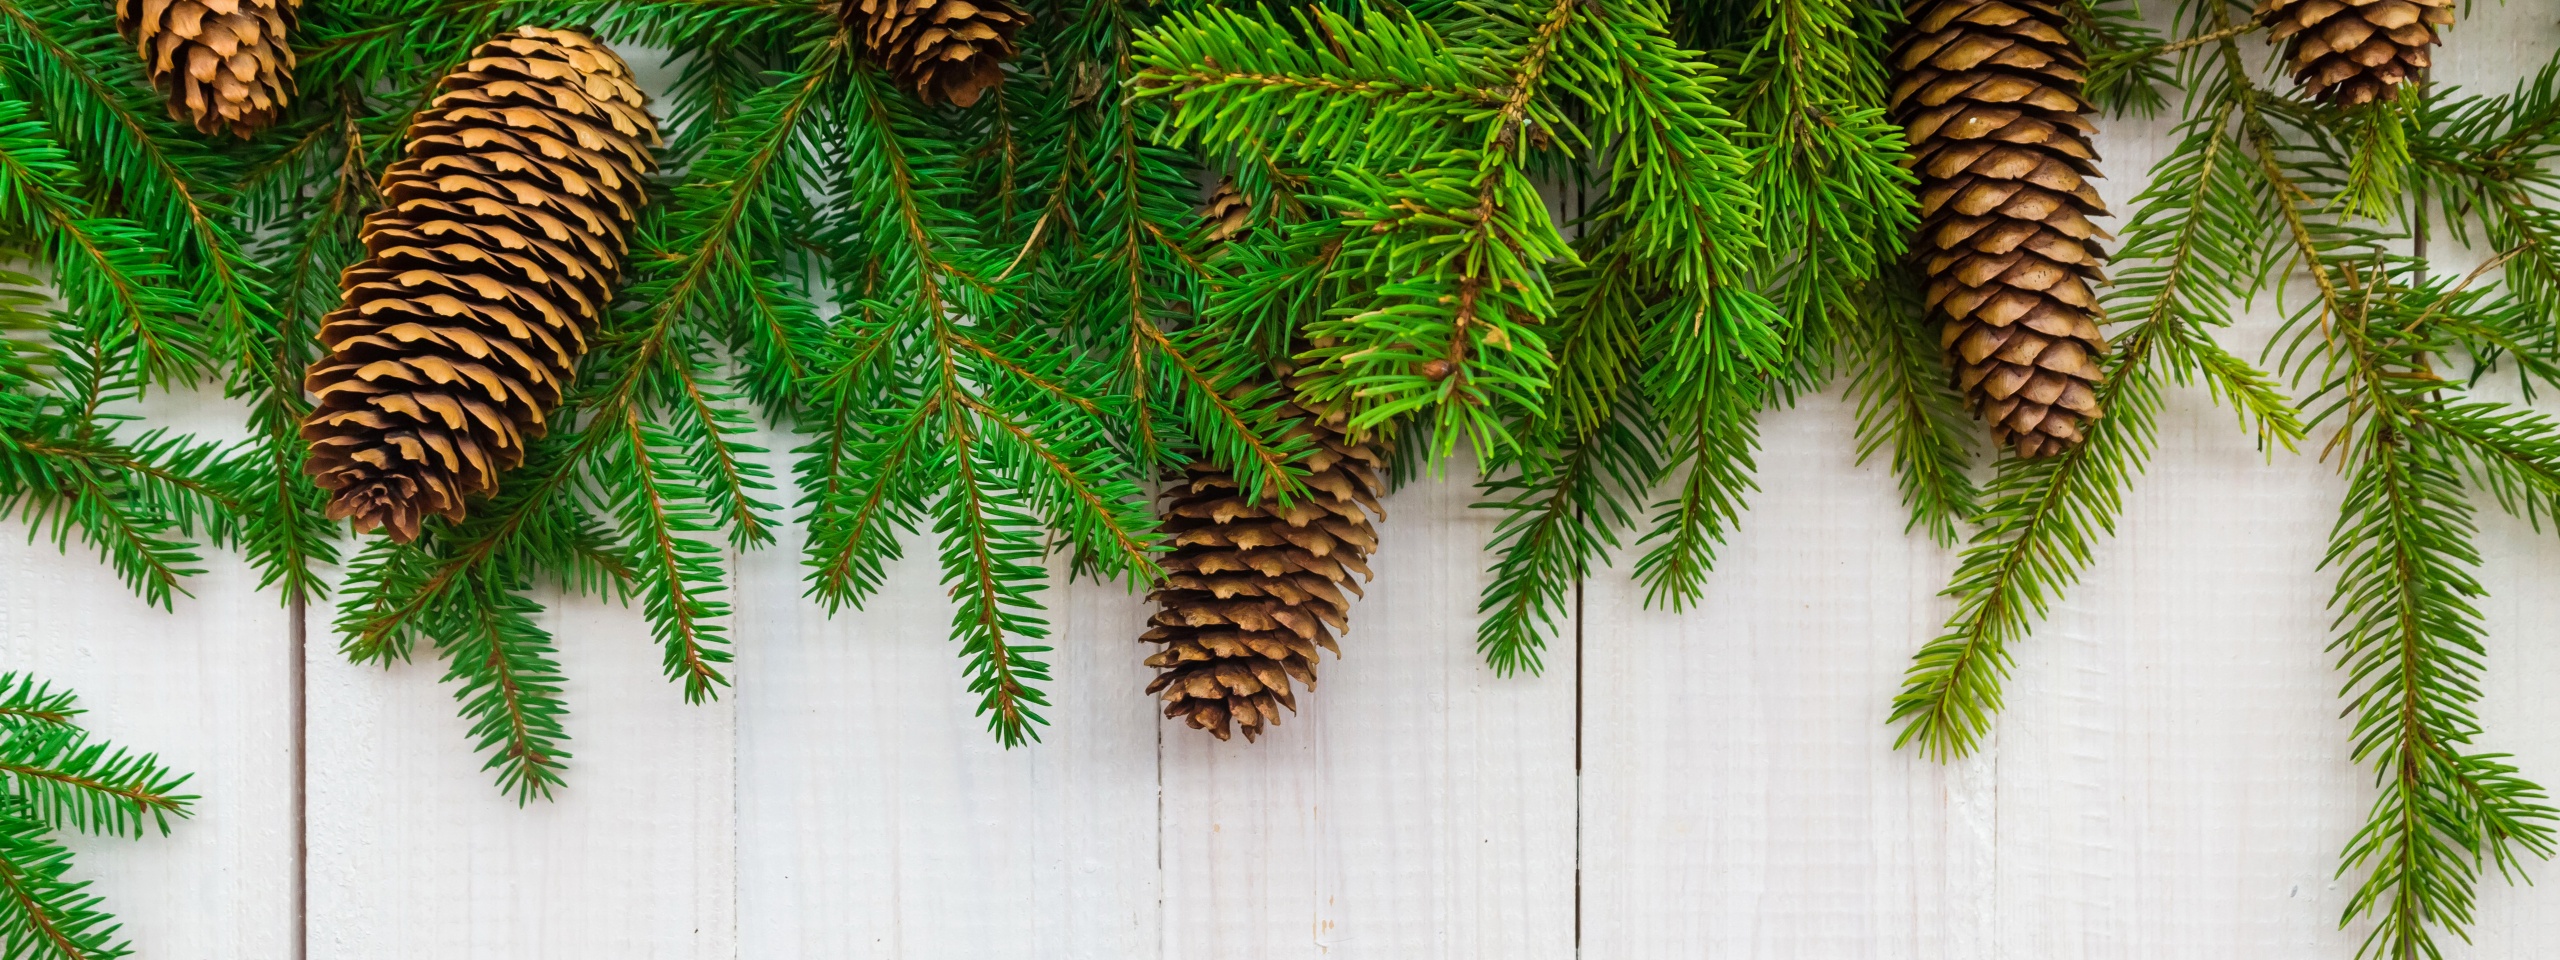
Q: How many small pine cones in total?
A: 3